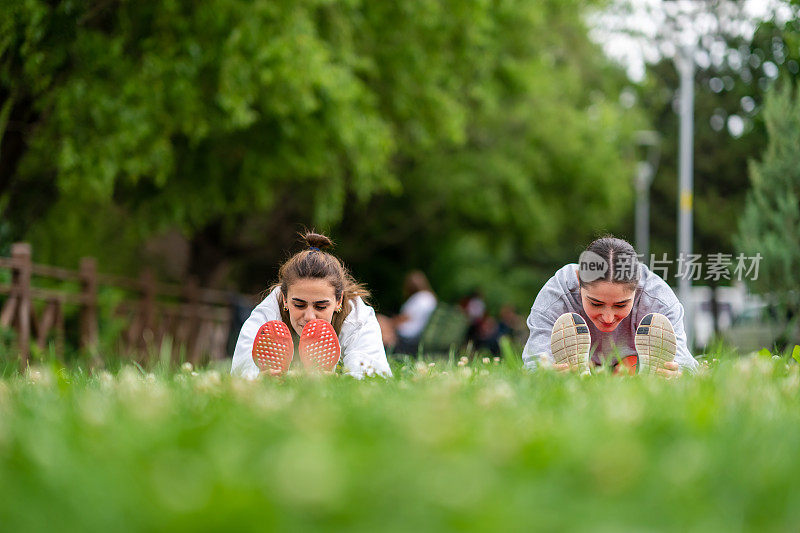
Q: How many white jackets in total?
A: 1